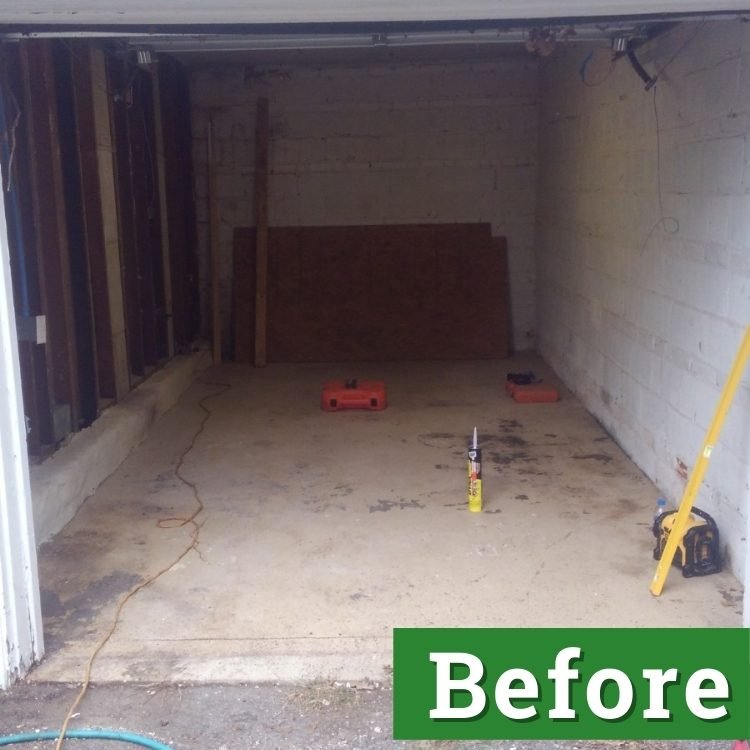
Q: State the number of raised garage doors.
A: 1